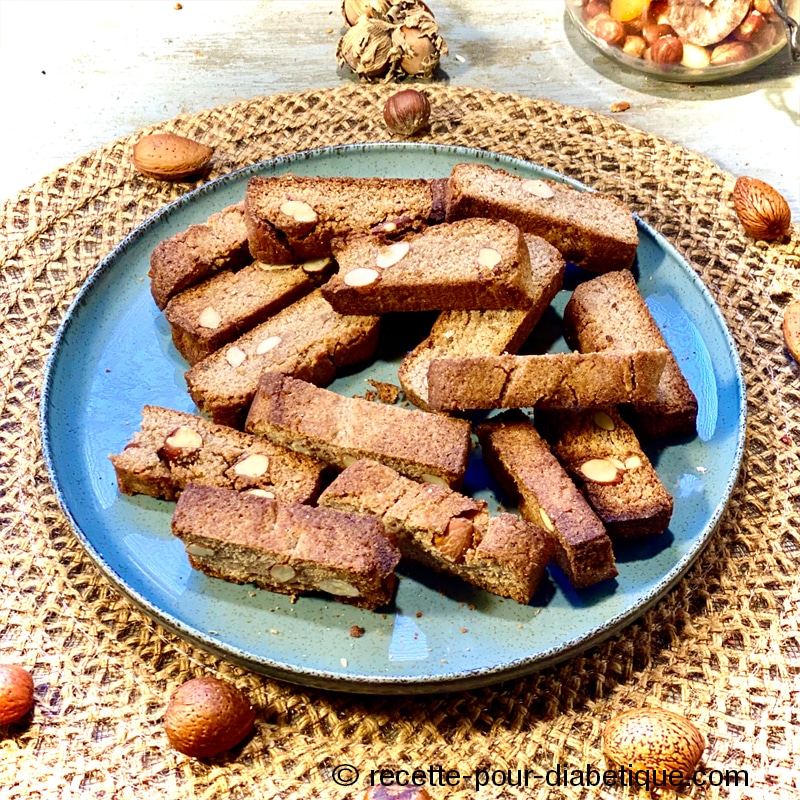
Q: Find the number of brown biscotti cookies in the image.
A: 15